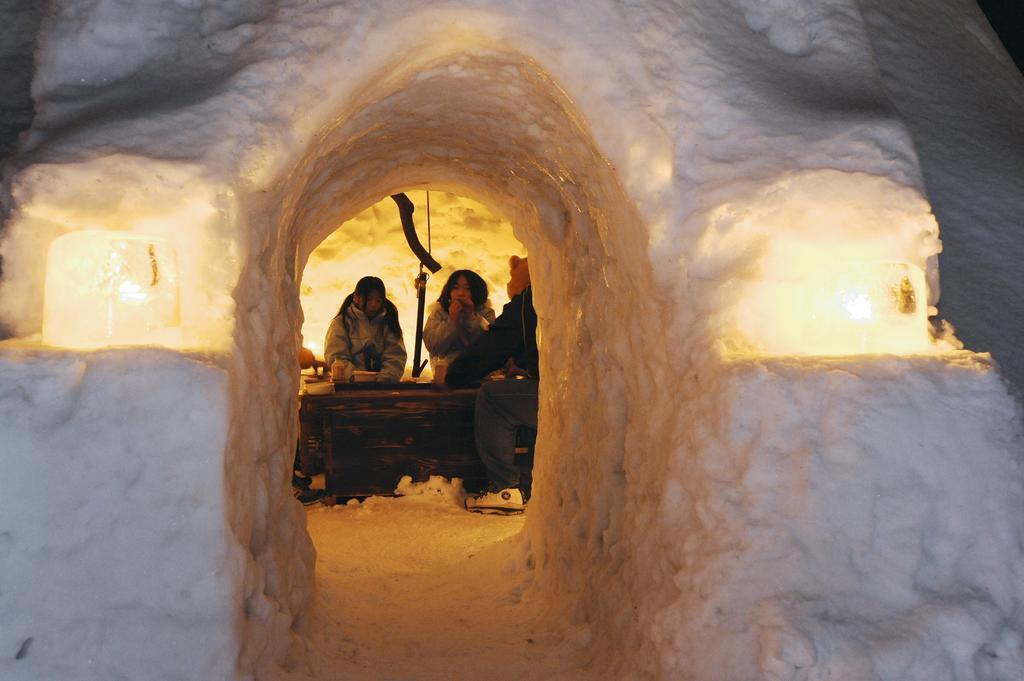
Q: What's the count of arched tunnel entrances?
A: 1